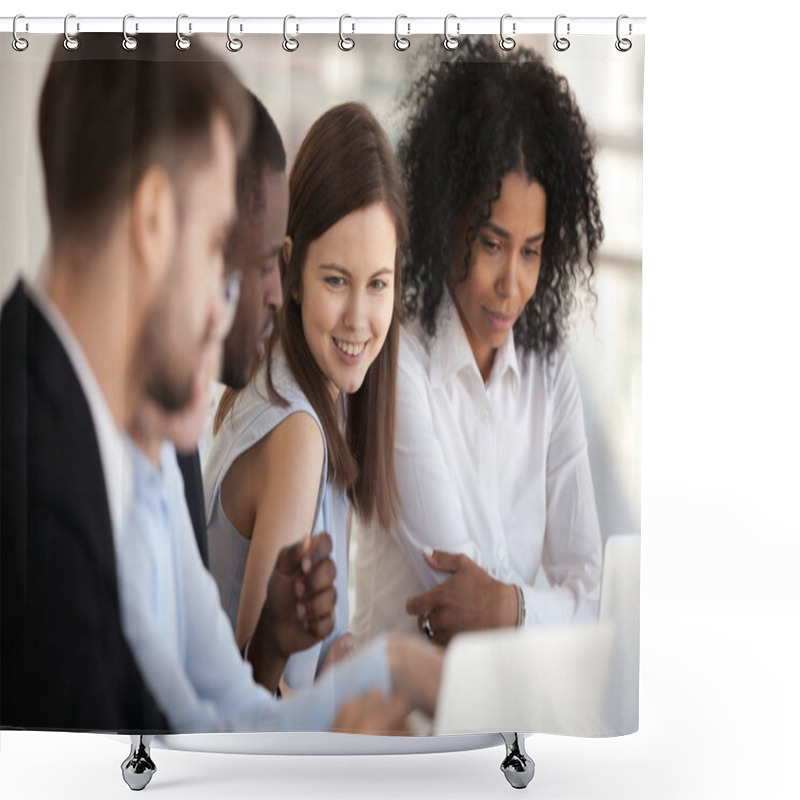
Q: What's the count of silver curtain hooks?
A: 12